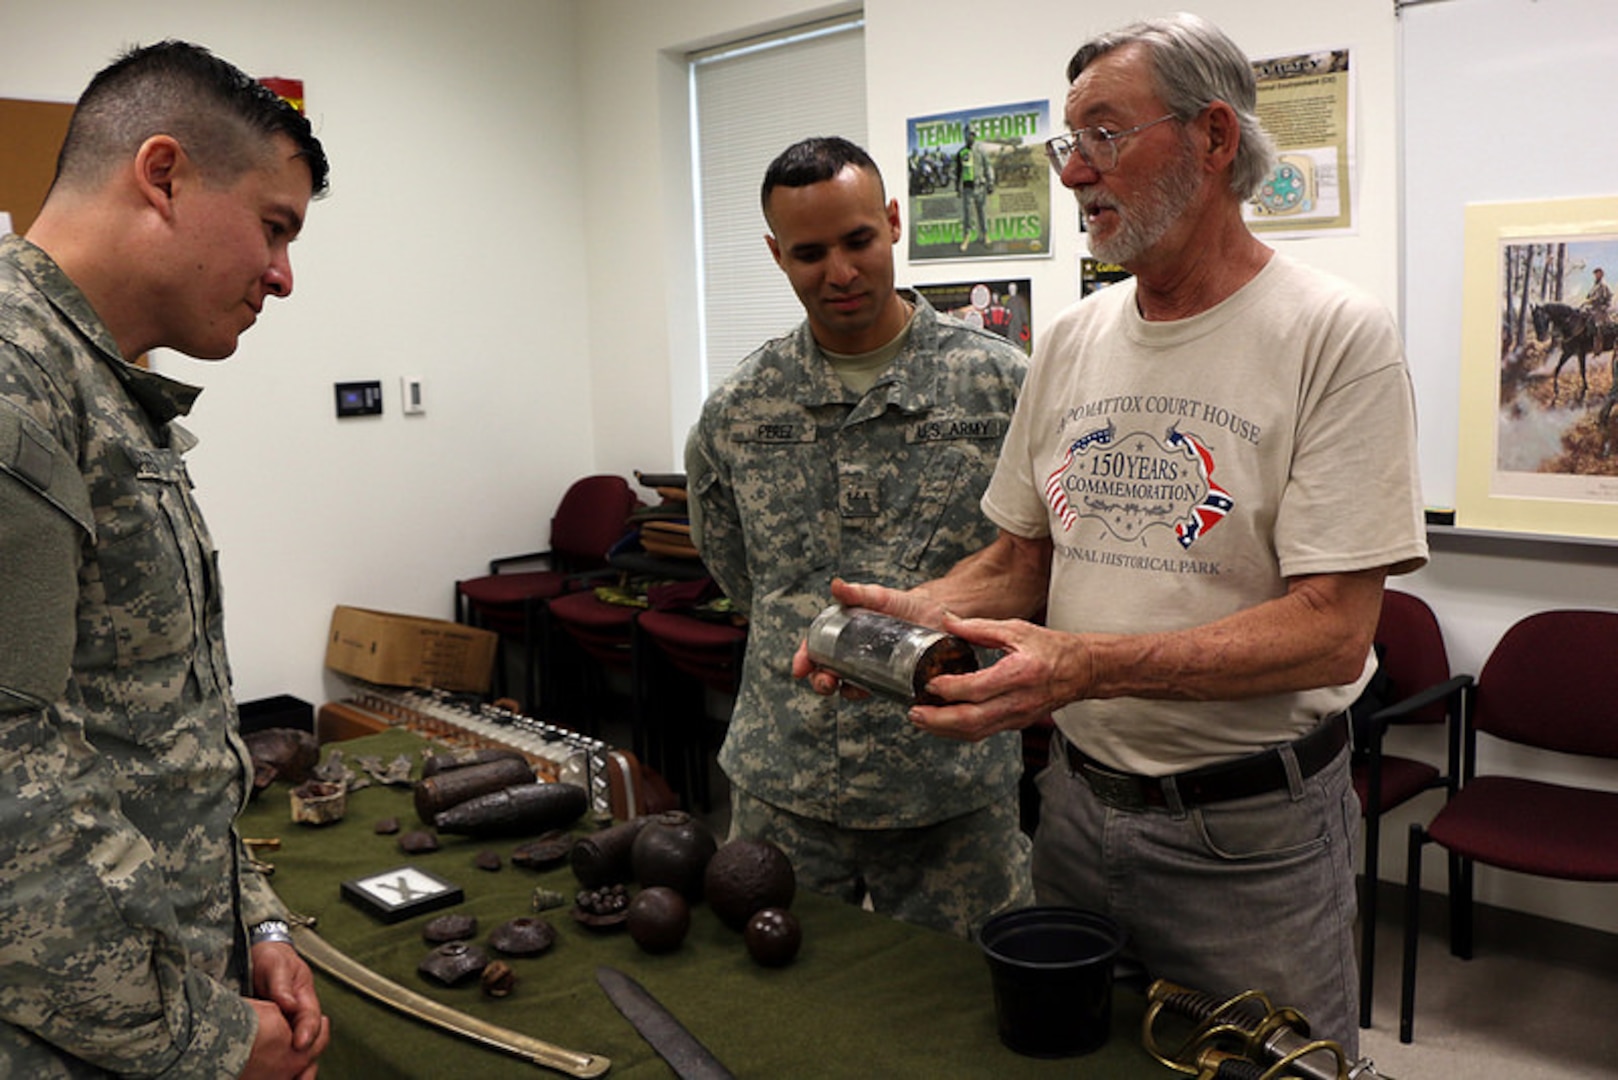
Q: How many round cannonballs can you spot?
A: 4